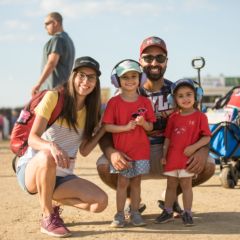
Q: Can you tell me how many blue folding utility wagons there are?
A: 1